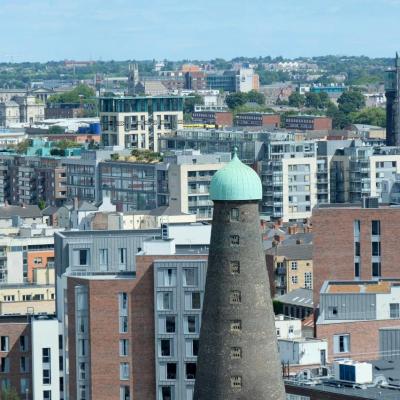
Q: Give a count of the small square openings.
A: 7